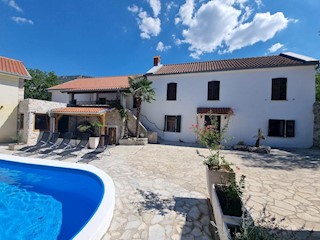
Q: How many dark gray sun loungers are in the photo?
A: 5